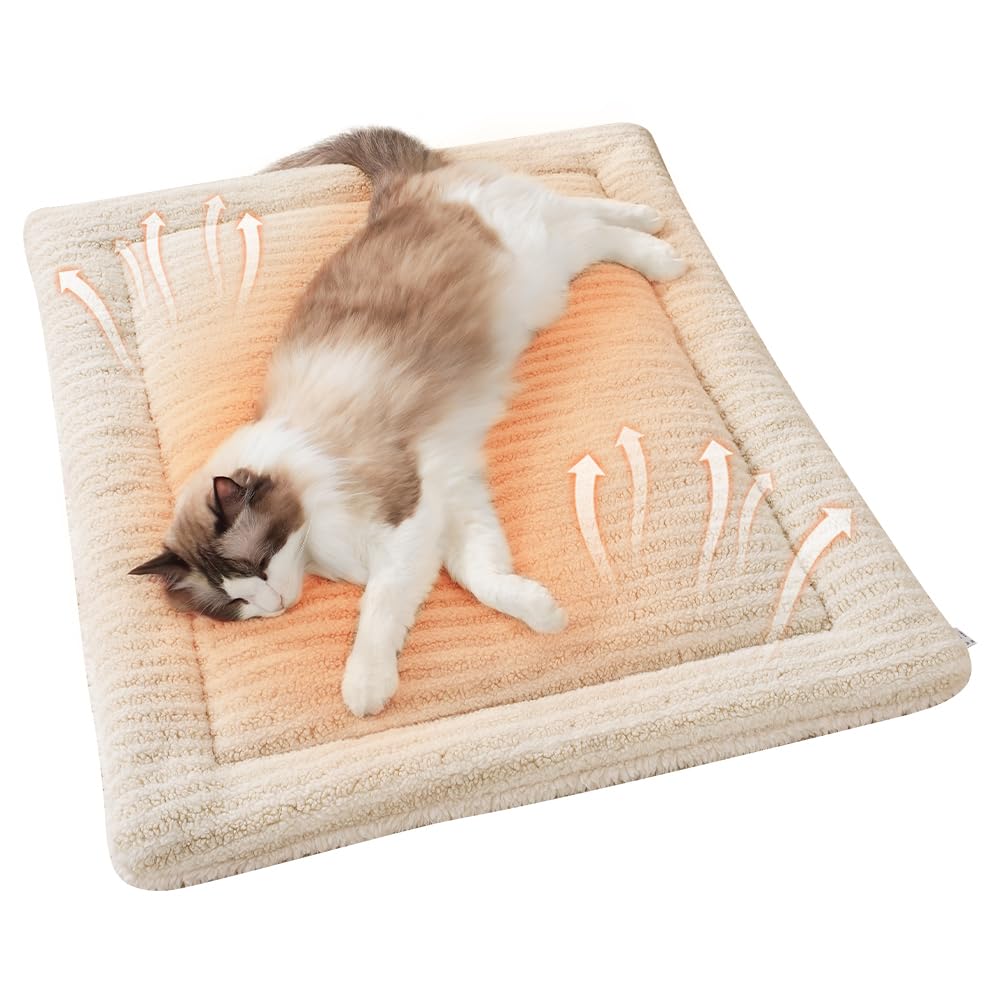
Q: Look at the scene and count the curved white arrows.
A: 10